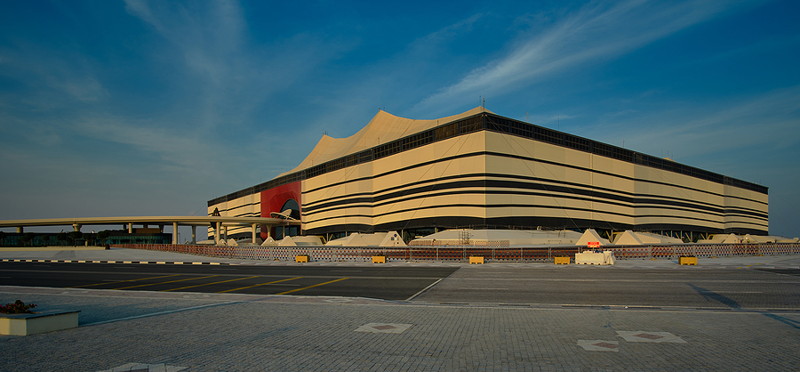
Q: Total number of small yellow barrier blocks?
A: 5